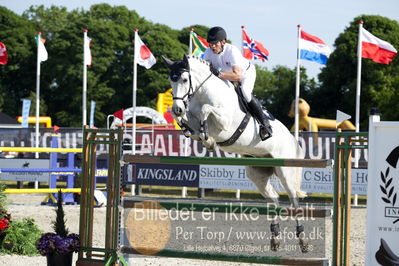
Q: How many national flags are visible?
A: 8